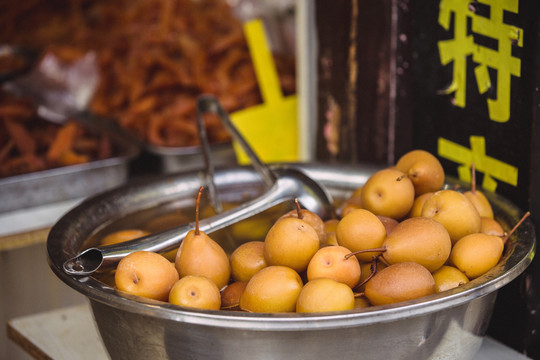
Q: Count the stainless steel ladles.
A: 1